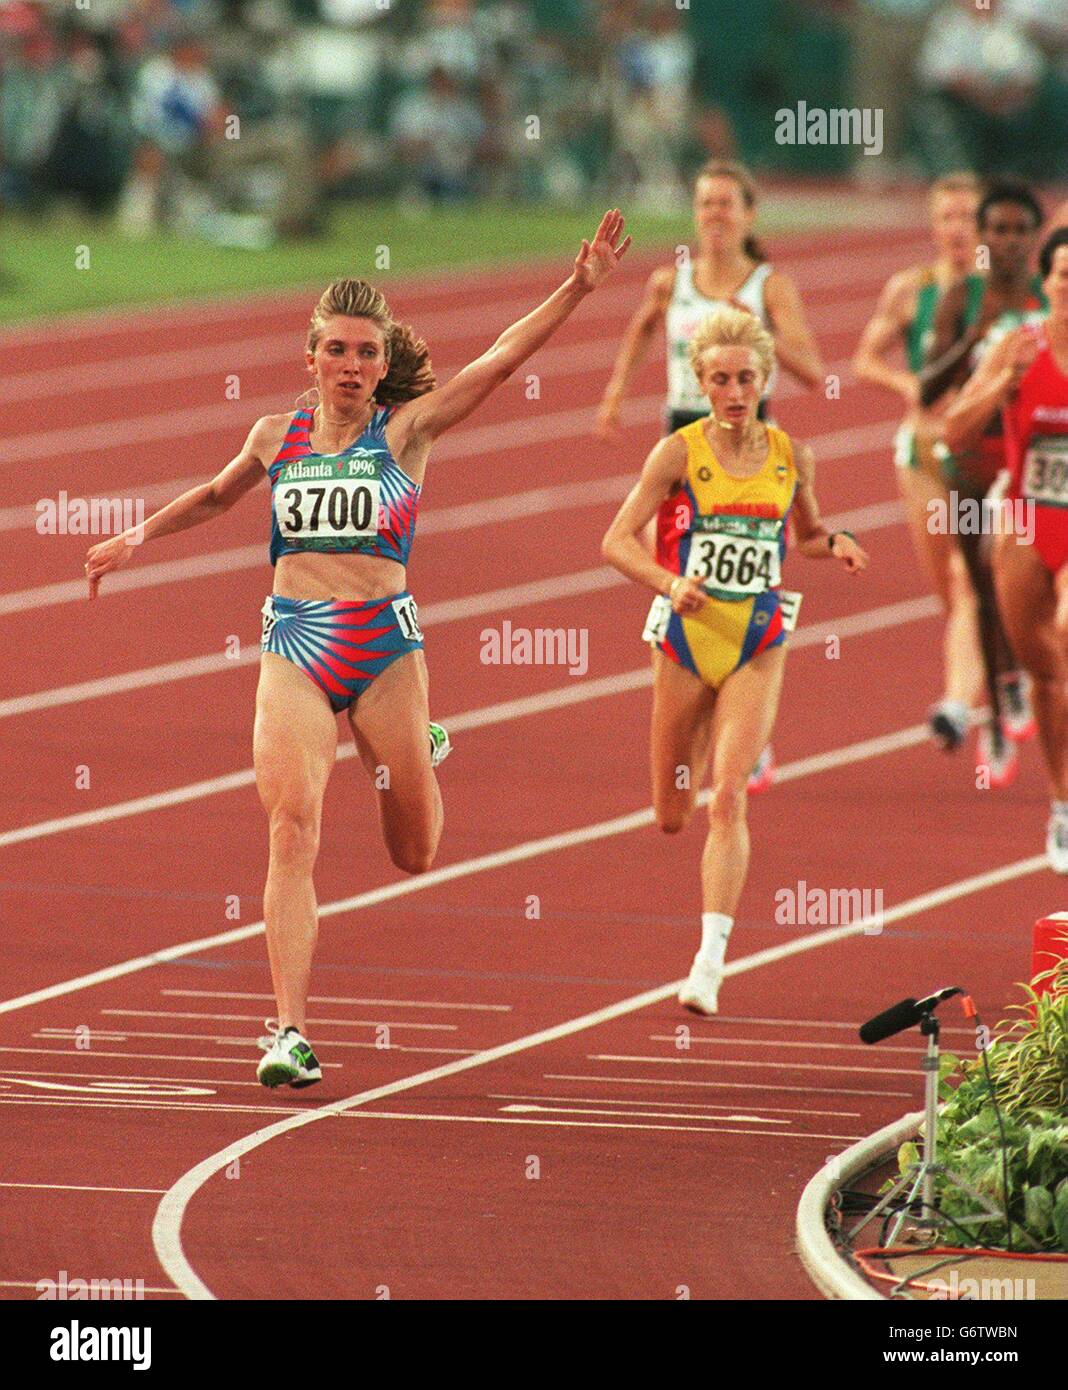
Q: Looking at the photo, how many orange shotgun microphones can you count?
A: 0